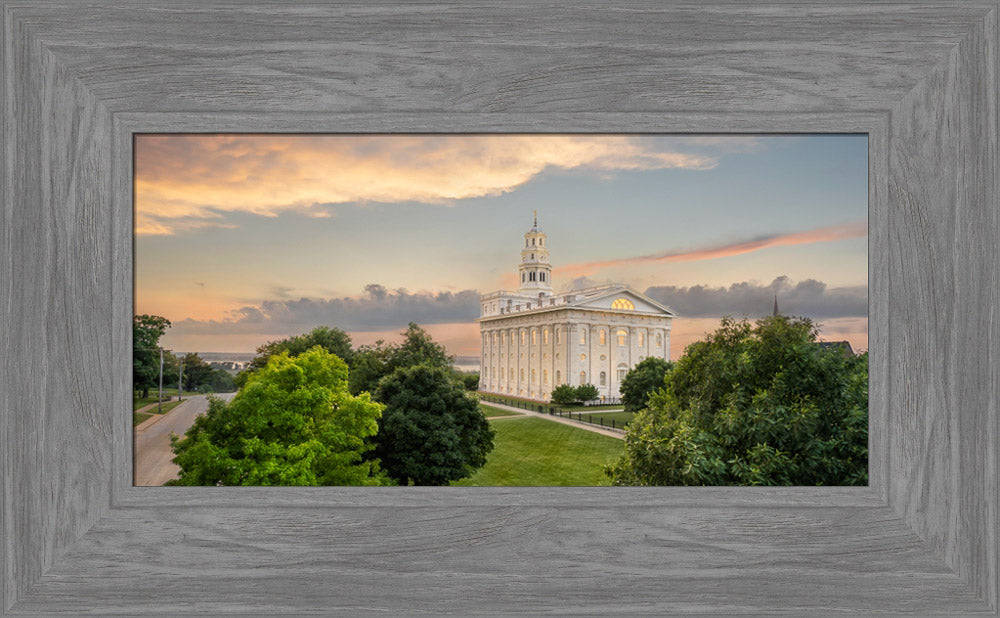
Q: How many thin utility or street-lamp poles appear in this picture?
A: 2